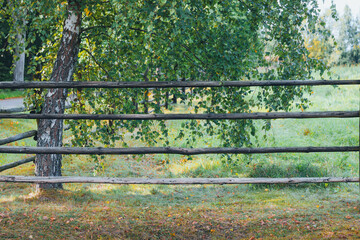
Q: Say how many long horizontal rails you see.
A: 4